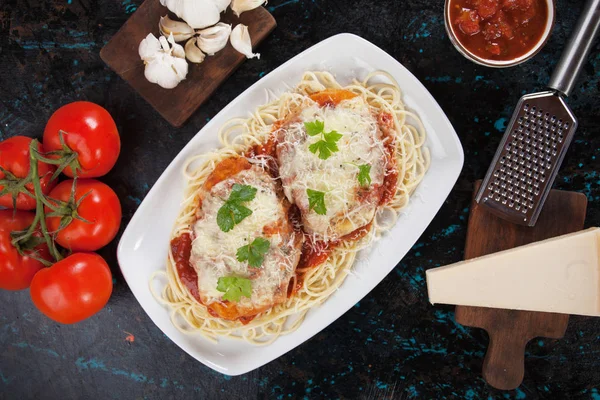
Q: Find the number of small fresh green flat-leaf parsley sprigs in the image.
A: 6